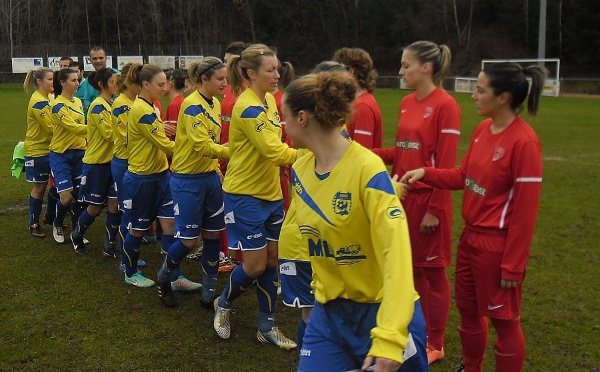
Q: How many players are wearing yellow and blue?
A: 9